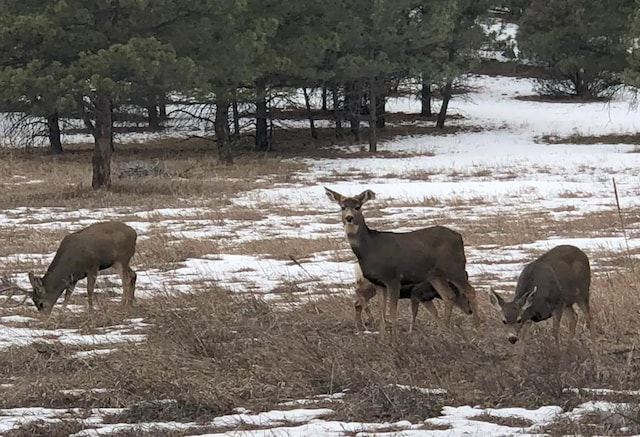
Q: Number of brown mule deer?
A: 4